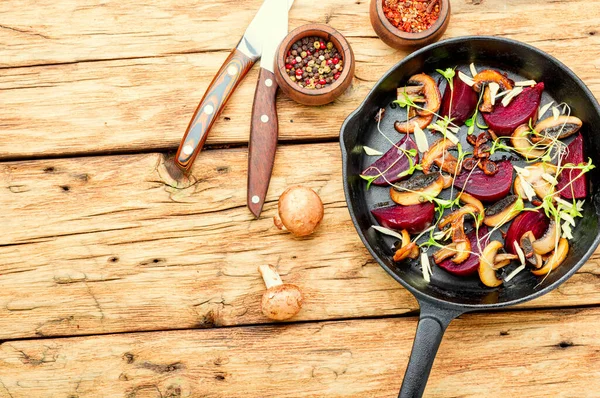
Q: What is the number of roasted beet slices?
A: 8